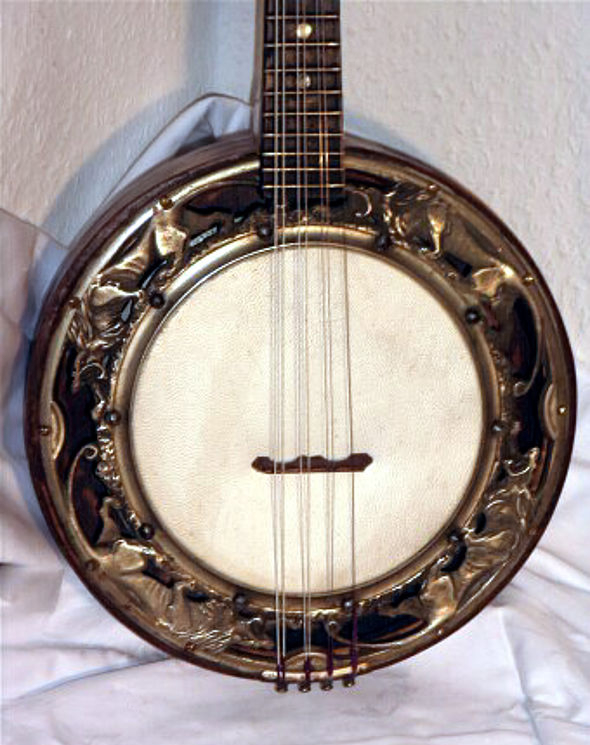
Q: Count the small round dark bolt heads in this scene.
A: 10